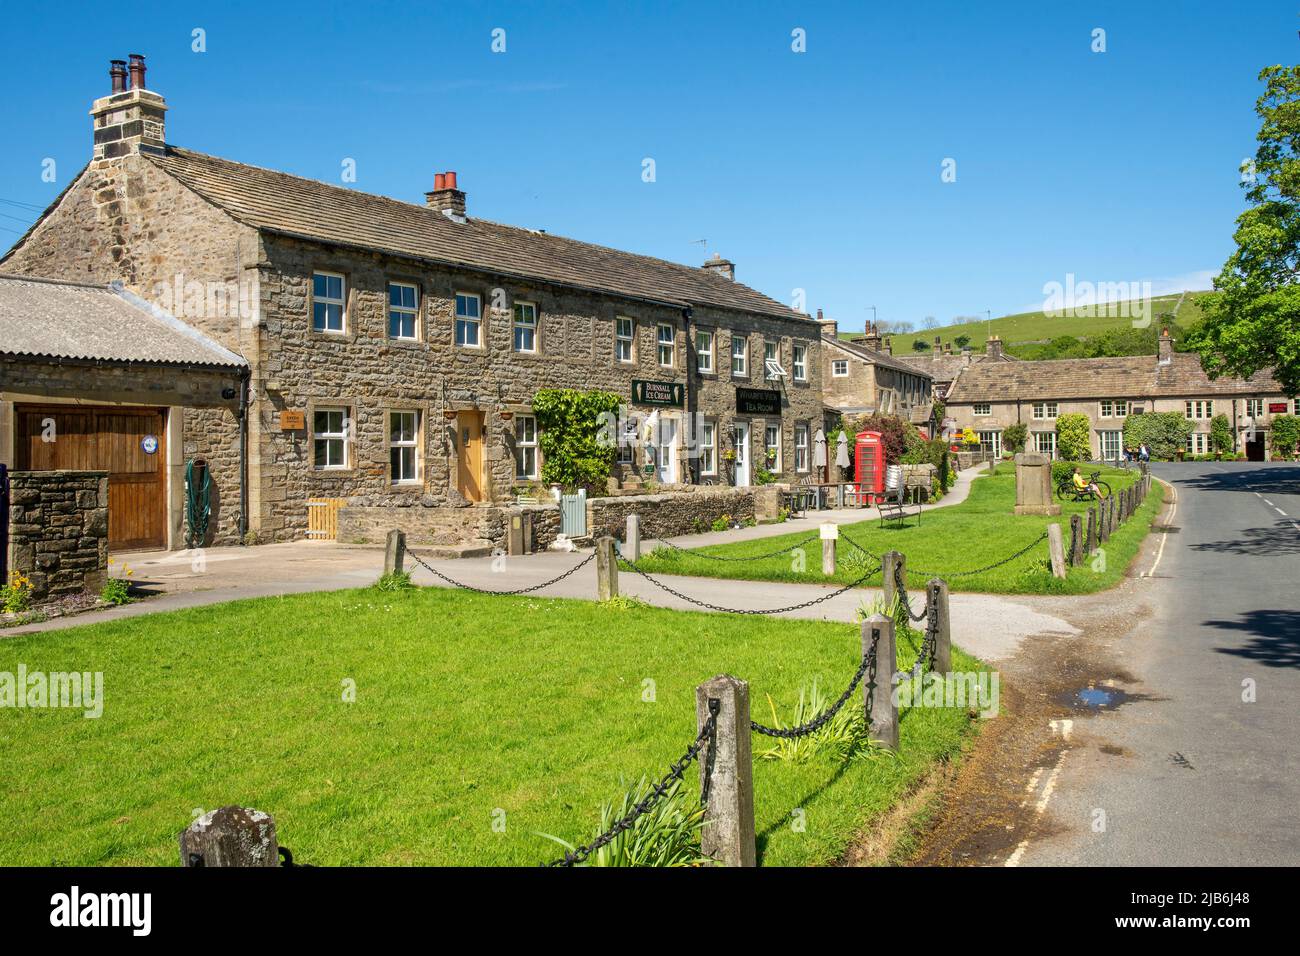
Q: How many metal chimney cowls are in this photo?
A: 2